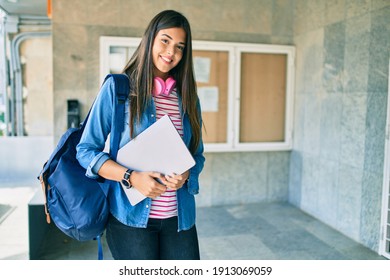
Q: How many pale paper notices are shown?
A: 2